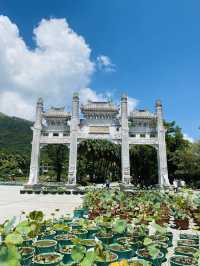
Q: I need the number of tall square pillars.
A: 4